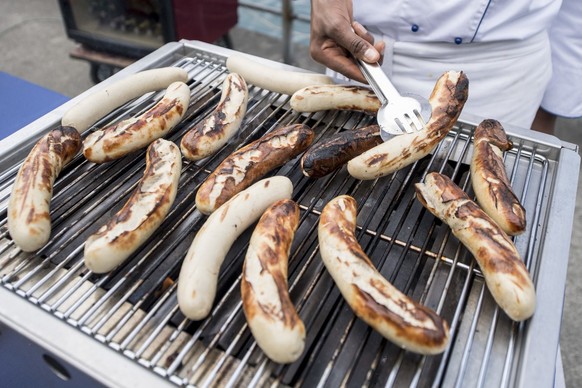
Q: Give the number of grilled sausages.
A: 15